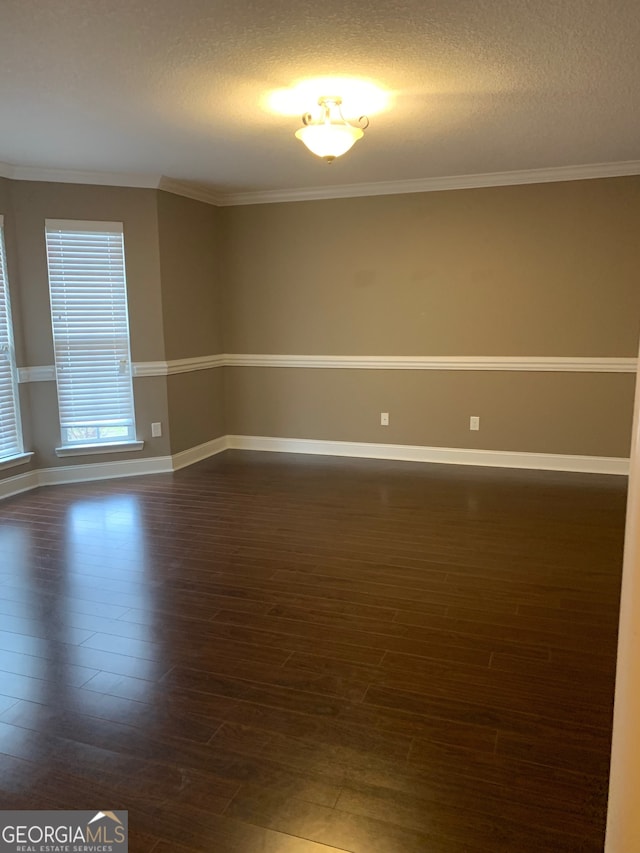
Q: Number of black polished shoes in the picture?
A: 0